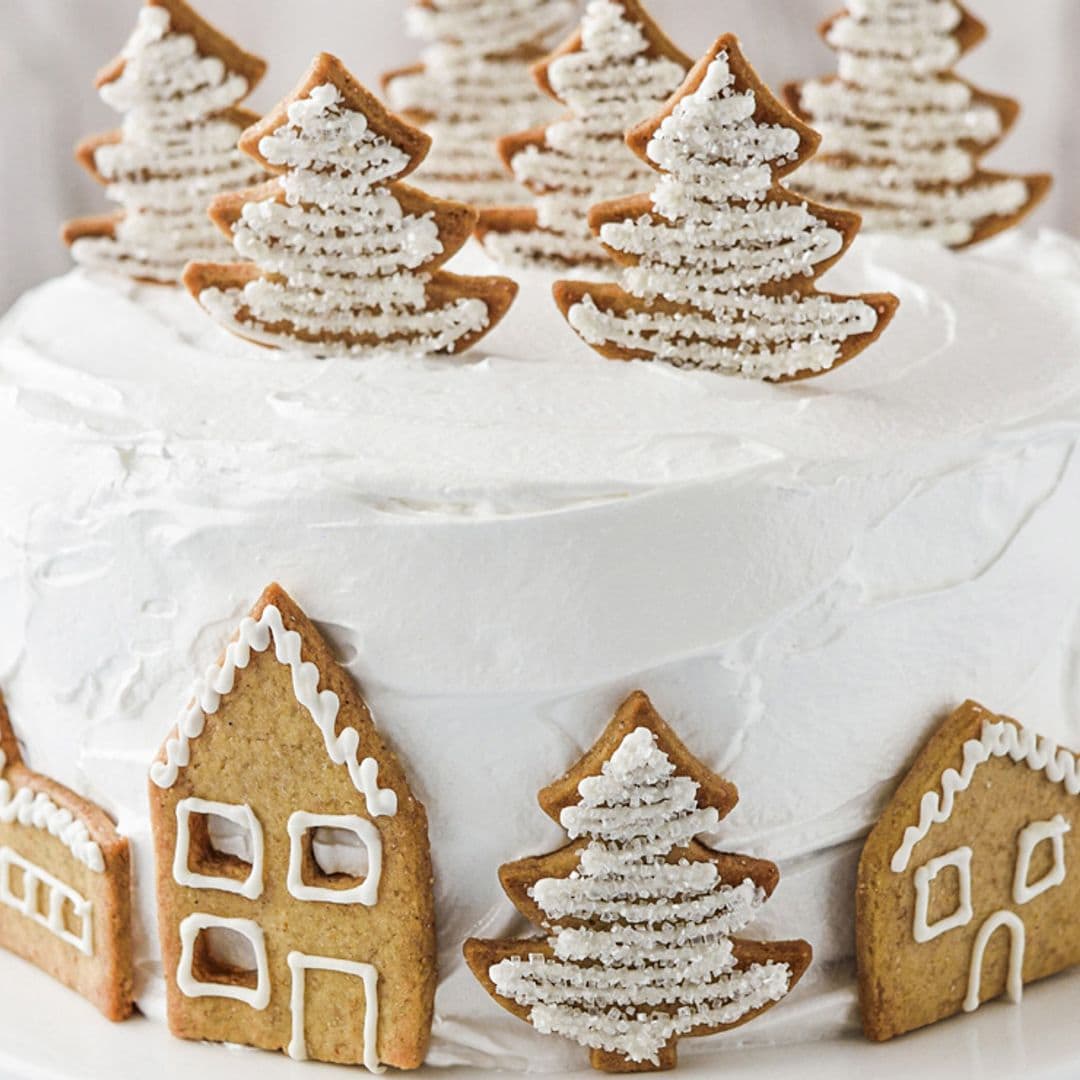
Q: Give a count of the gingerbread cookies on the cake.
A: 10